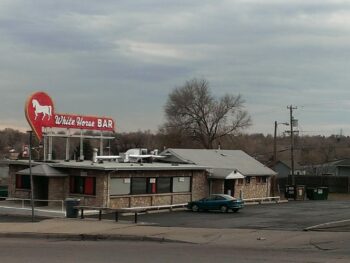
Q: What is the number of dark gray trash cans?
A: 1